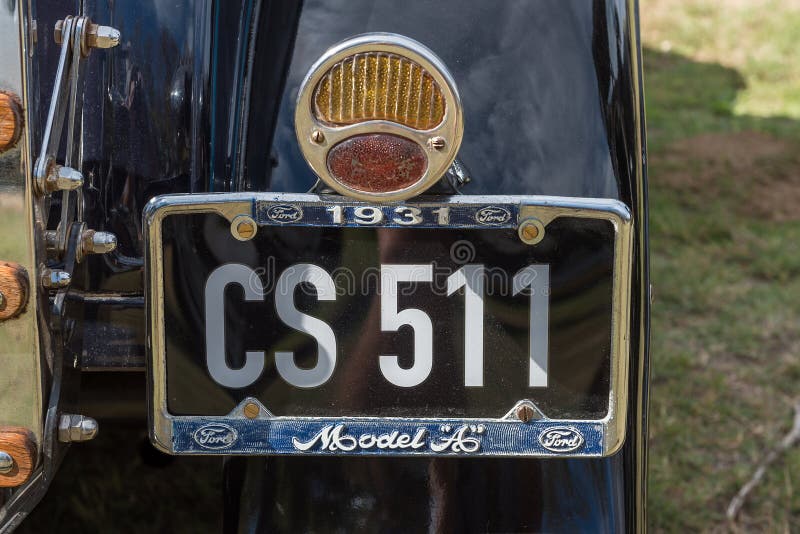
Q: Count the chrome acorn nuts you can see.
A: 5